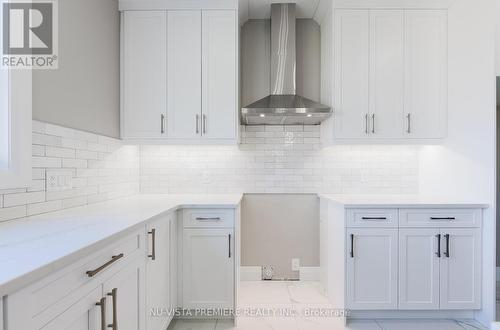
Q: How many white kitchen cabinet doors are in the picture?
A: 13